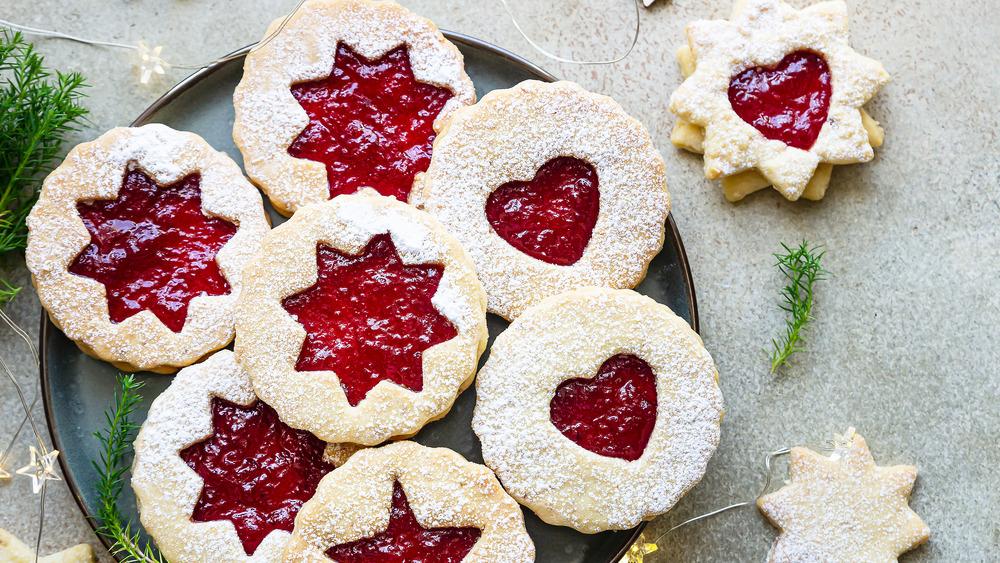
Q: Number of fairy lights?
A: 5